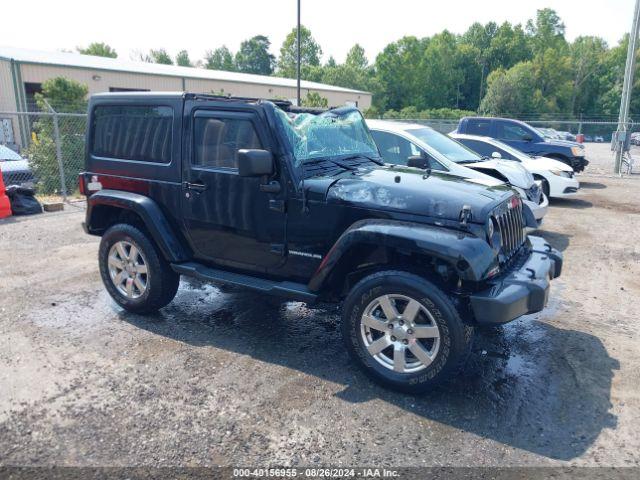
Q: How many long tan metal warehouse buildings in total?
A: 1